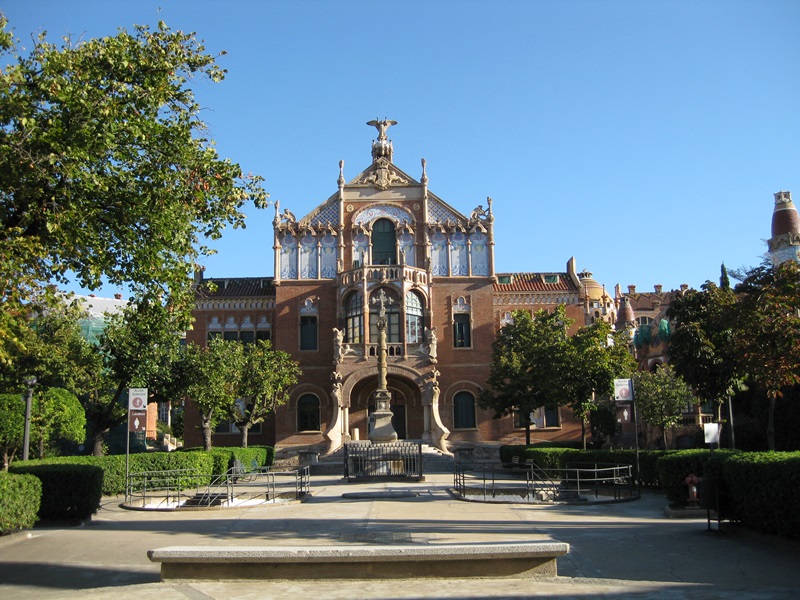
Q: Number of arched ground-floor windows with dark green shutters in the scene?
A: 2